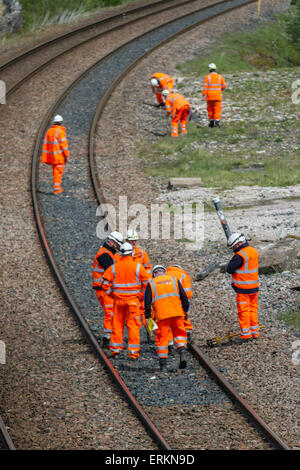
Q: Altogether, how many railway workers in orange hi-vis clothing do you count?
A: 10